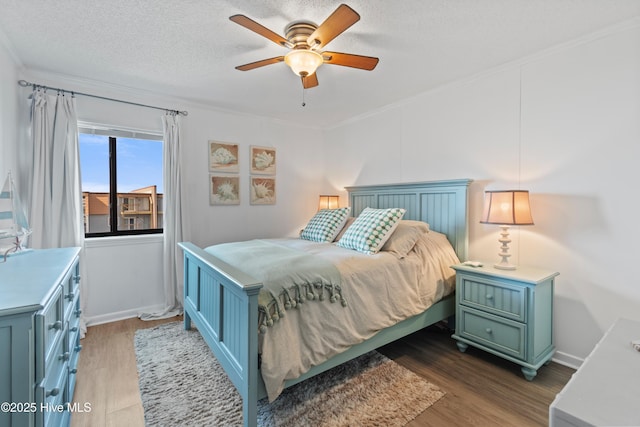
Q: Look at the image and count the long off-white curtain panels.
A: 2